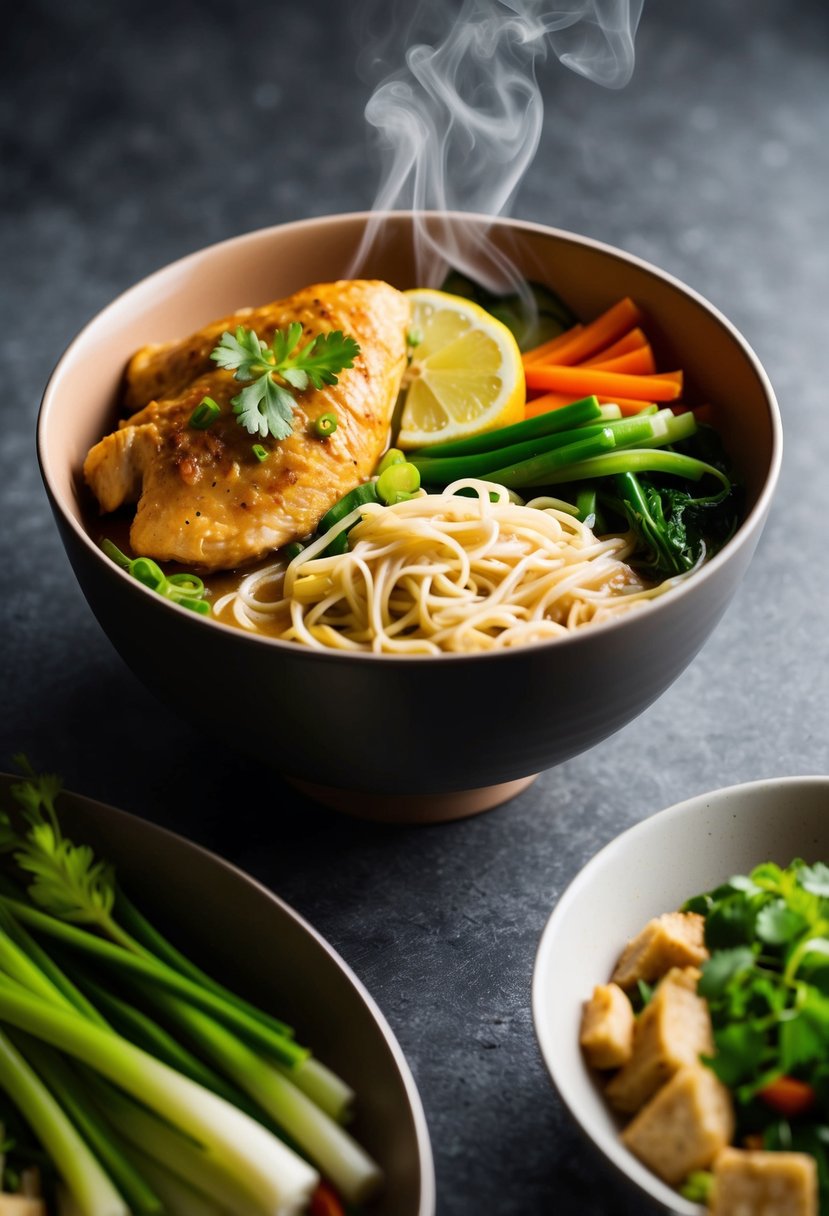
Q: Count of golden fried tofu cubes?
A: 5